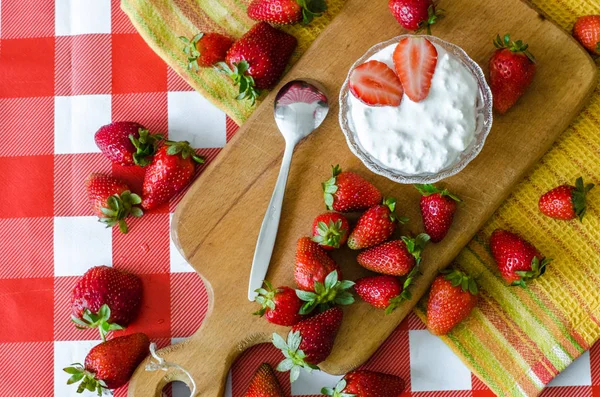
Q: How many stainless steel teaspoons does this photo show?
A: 1